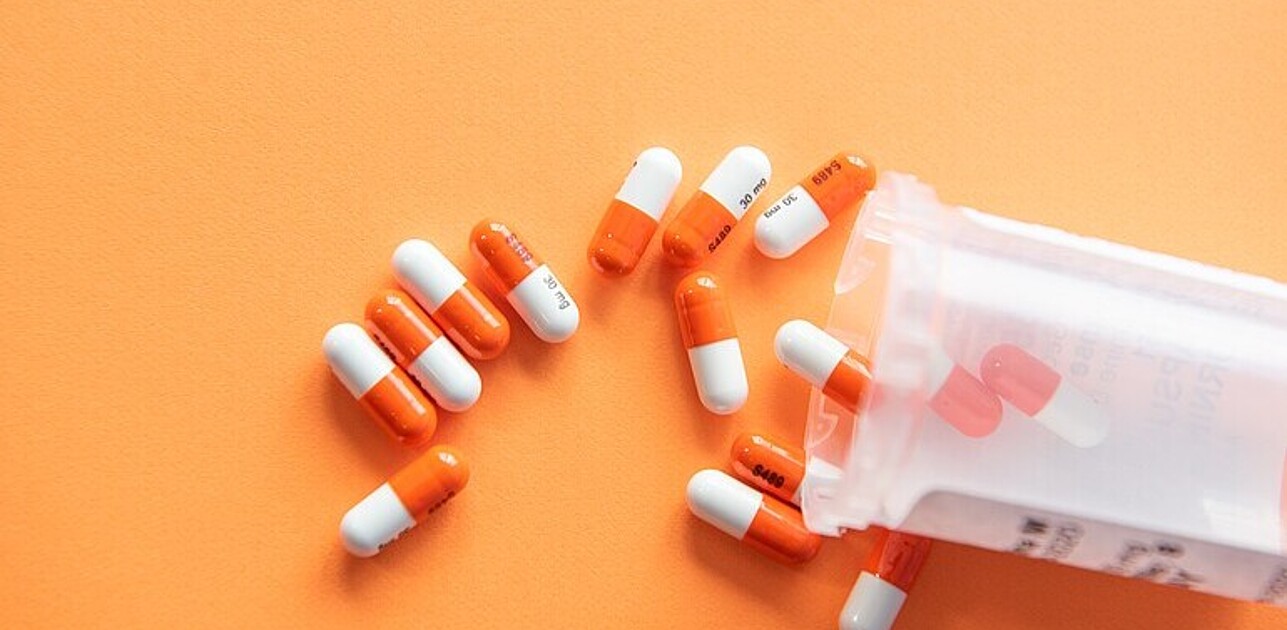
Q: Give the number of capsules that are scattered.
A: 13